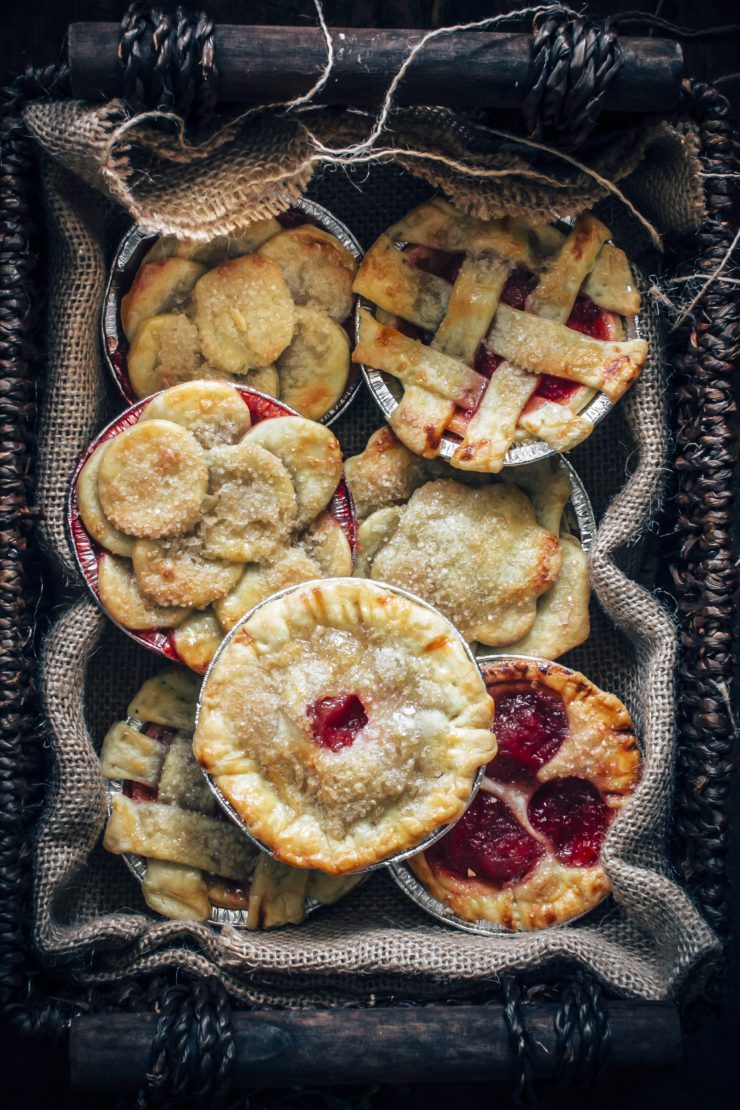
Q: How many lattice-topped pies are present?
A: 2